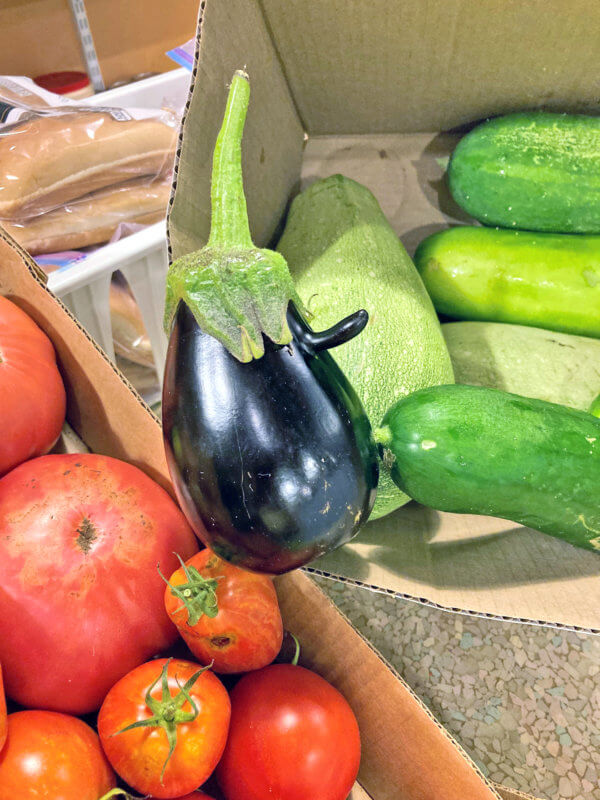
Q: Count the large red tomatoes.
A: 2